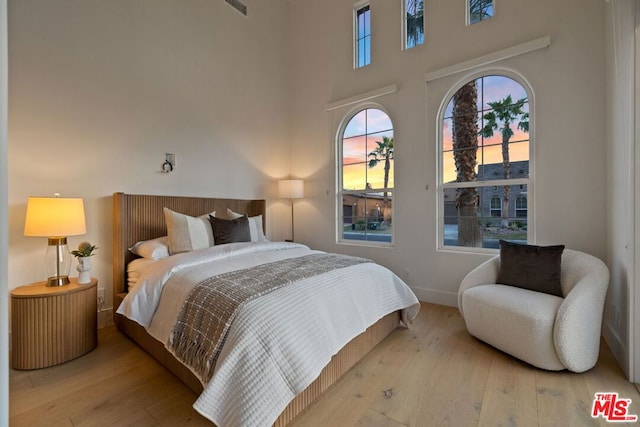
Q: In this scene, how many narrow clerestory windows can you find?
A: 3